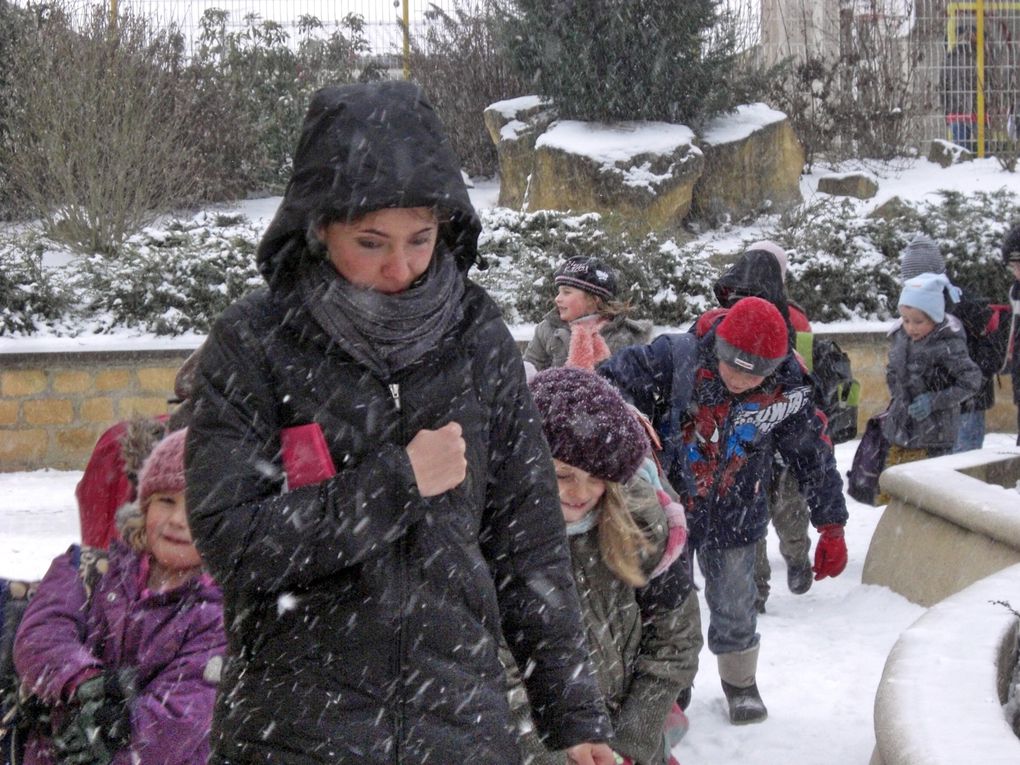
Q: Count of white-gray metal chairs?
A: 0